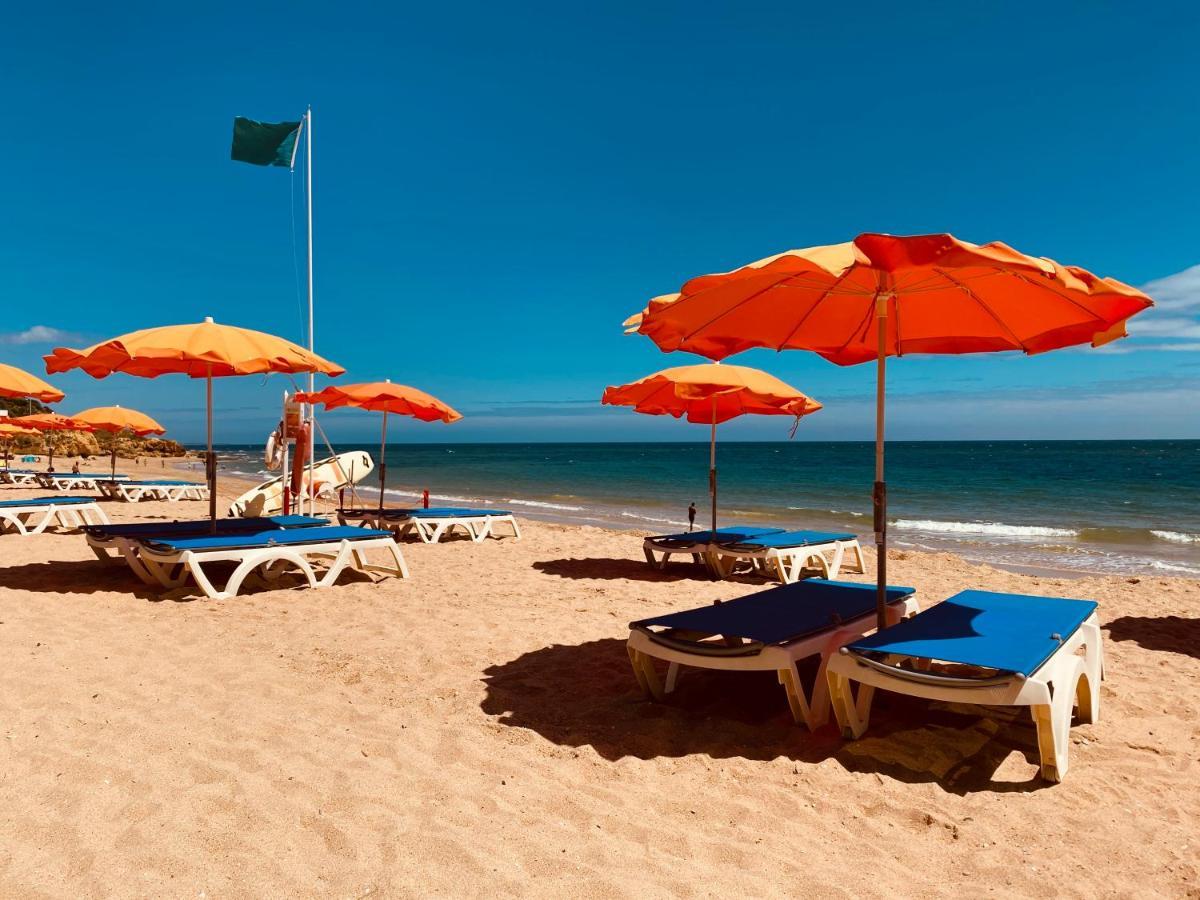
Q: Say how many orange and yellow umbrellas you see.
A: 8